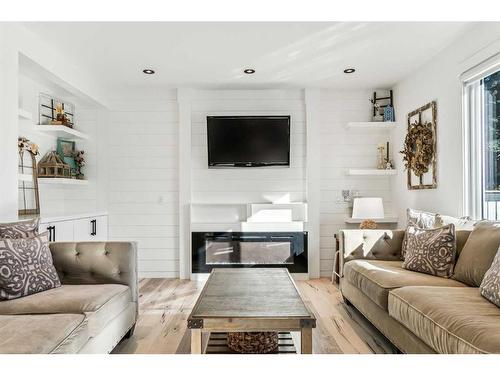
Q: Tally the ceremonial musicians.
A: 0